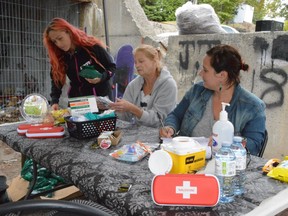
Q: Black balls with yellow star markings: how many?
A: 0